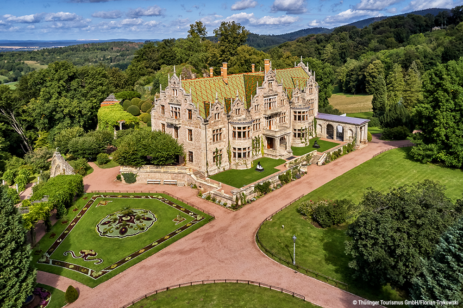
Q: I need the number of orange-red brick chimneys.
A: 5